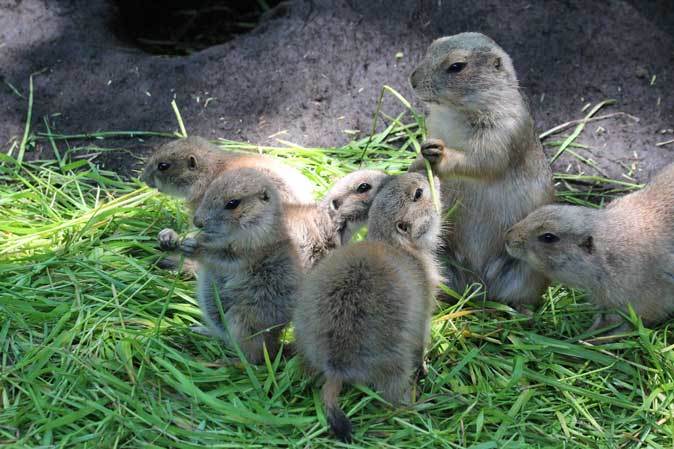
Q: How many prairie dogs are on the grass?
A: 6